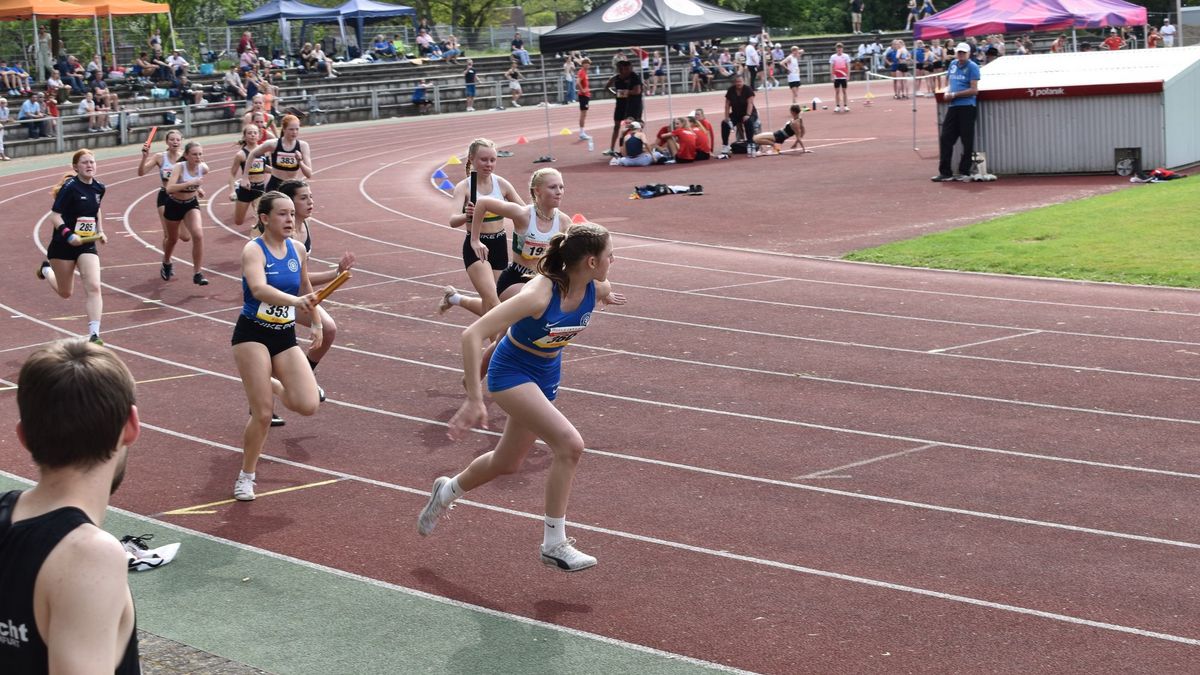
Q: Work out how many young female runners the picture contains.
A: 12